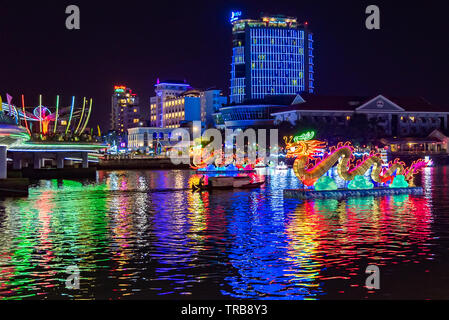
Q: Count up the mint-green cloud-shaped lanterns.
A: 3